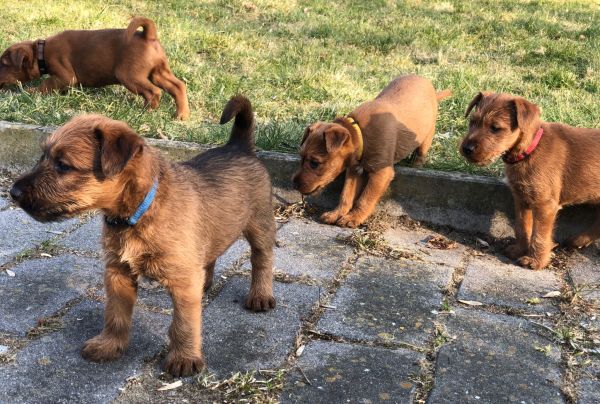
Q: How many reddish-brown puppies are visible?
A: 4